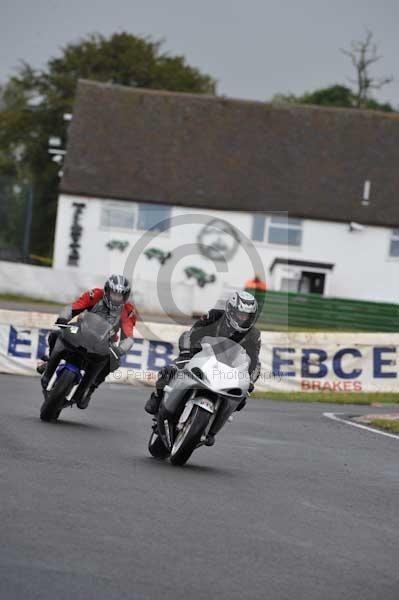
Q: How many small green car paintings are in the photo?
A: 3